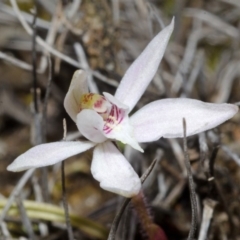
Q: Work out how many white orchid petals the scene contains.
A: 5